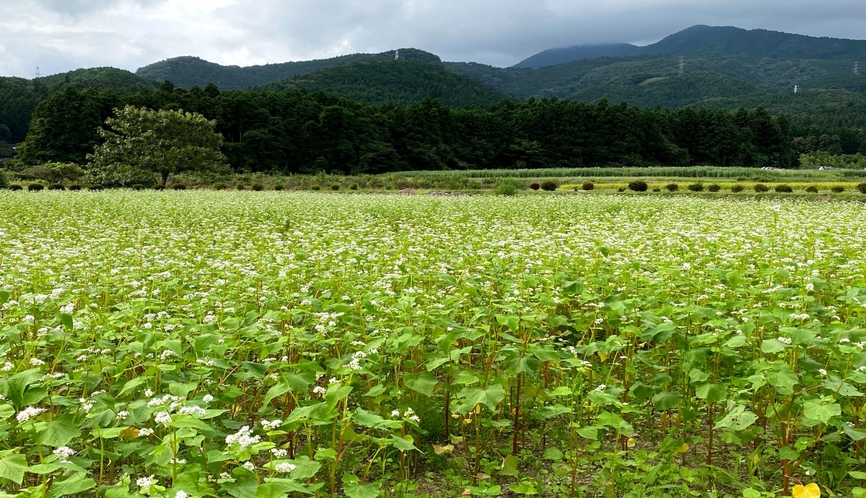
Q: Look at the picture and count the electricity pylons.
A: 5